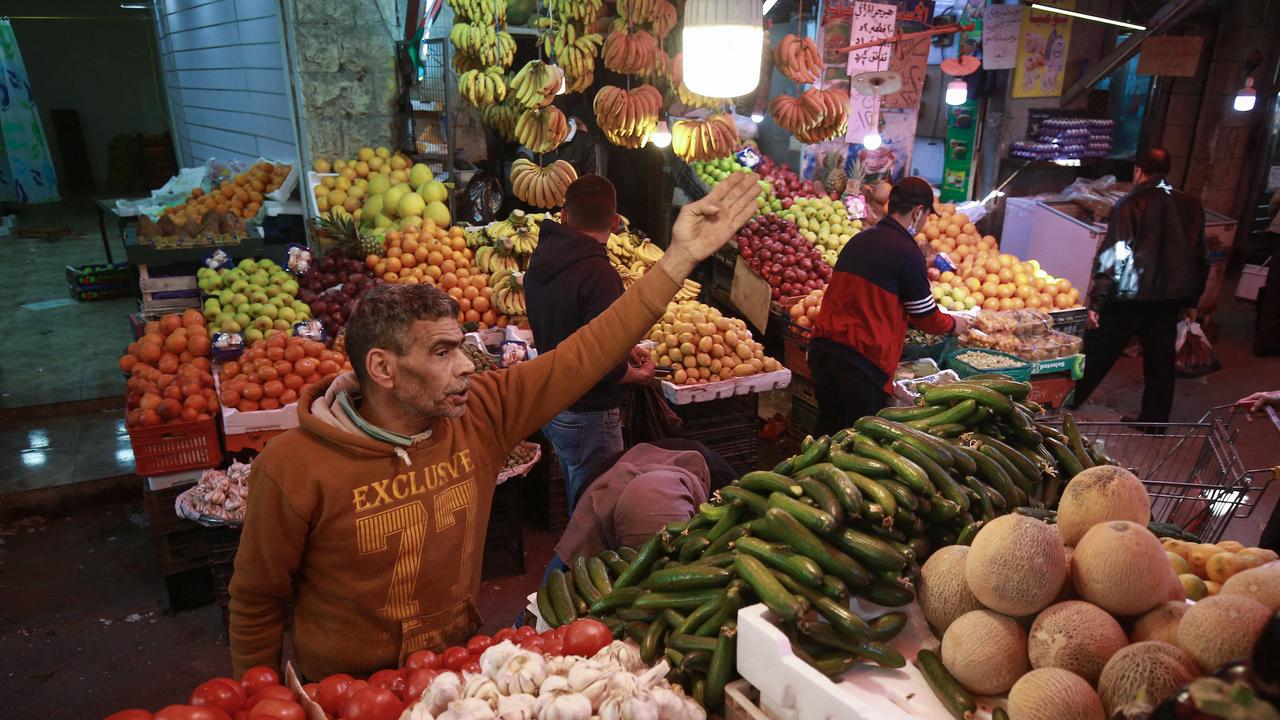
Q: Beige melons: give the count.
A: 11